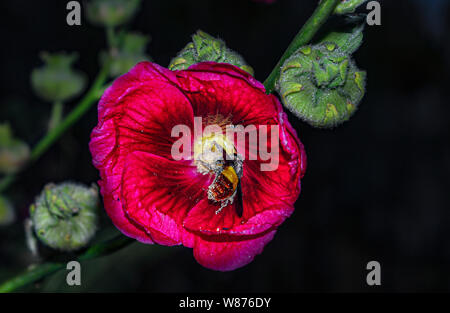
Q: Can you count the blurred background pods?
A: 5